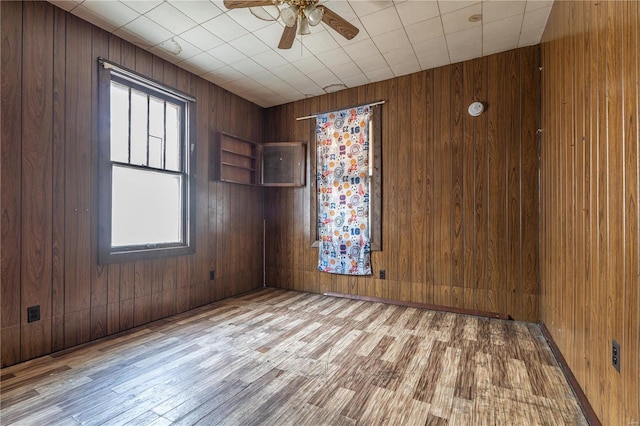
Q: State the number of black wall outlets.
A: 4